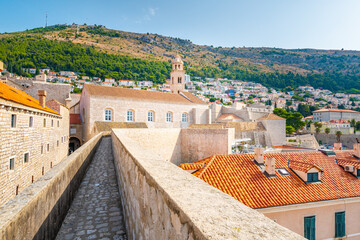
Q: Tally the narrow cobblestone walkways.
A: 1